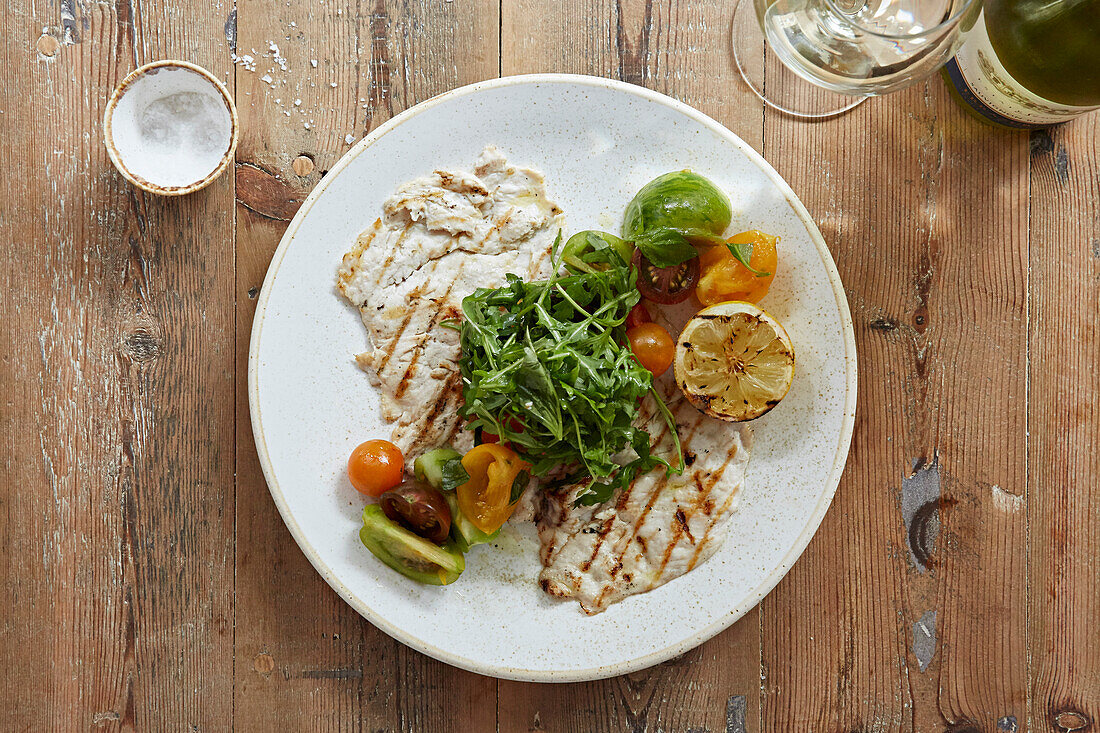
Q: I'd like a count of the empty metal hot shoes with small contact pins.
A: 0